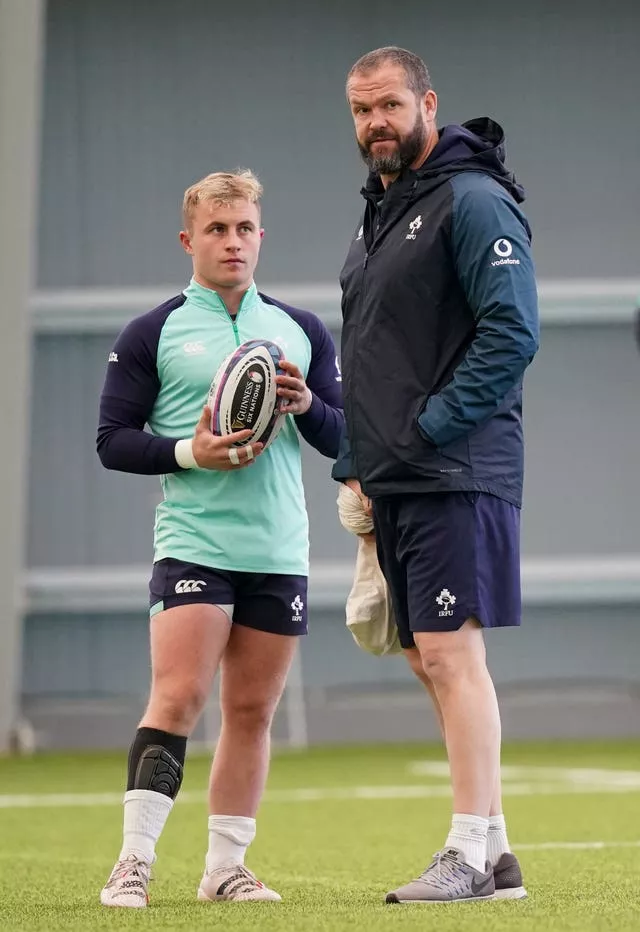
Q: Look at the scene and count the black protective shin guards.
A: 1